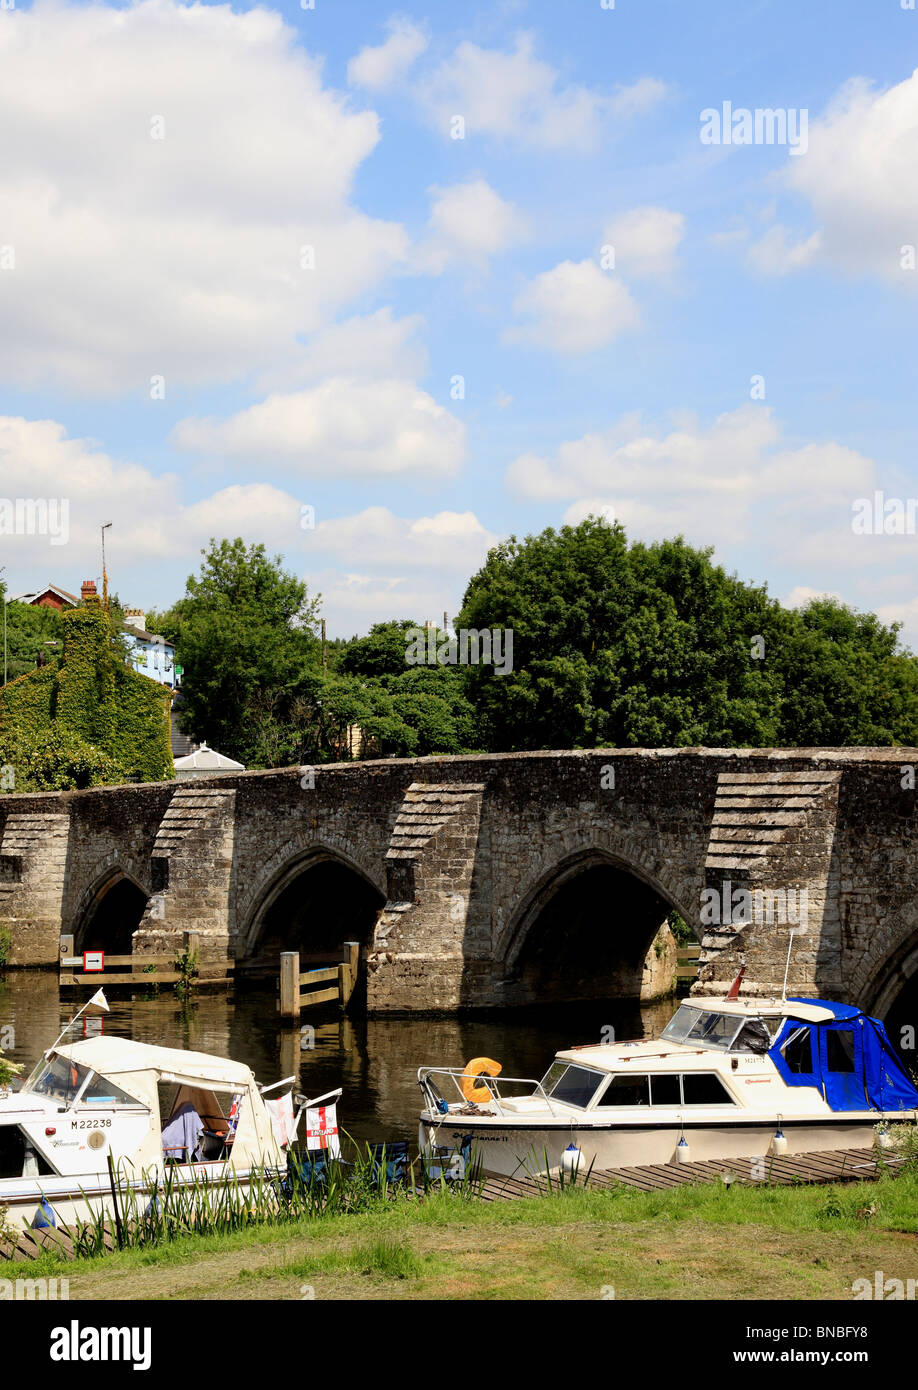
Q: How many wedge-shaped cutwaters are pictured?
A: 4